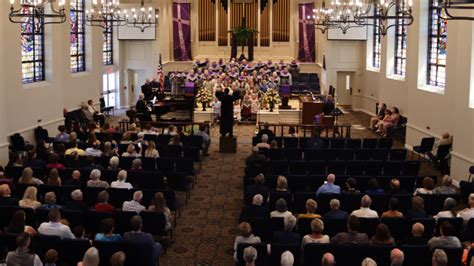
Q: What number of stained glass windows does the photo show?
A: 6